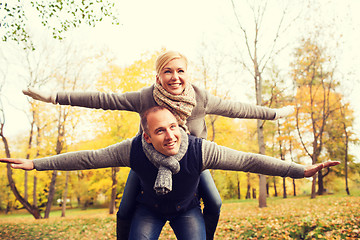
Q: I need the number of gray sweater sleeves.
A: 4